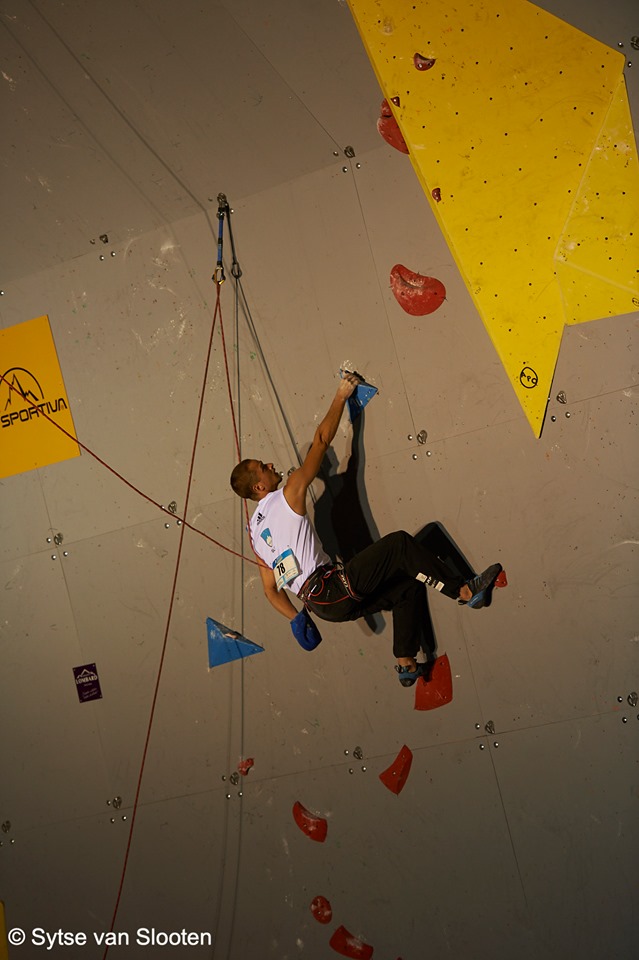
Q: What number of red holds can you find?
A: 12